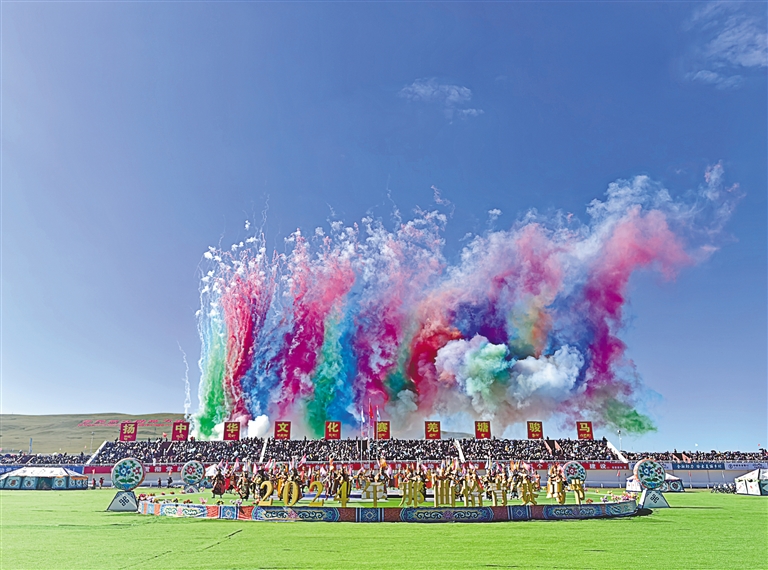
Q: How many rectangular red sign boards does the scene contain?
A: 10